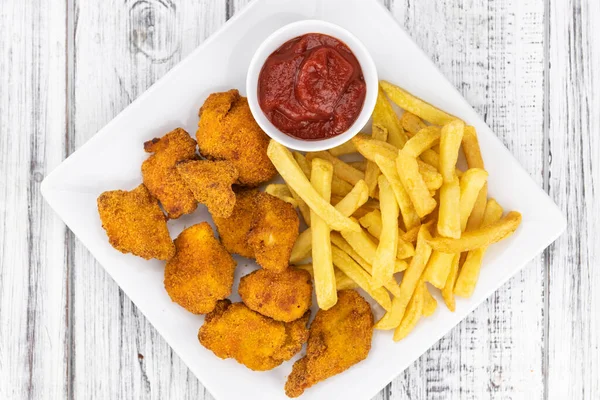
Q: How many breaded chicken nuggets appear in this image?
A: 9